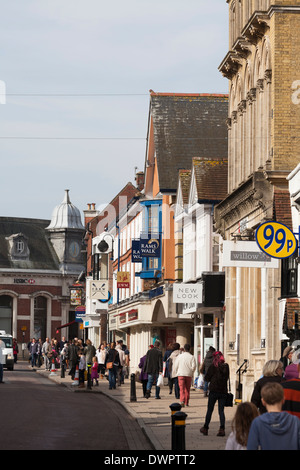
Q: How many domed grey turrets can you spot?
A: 1